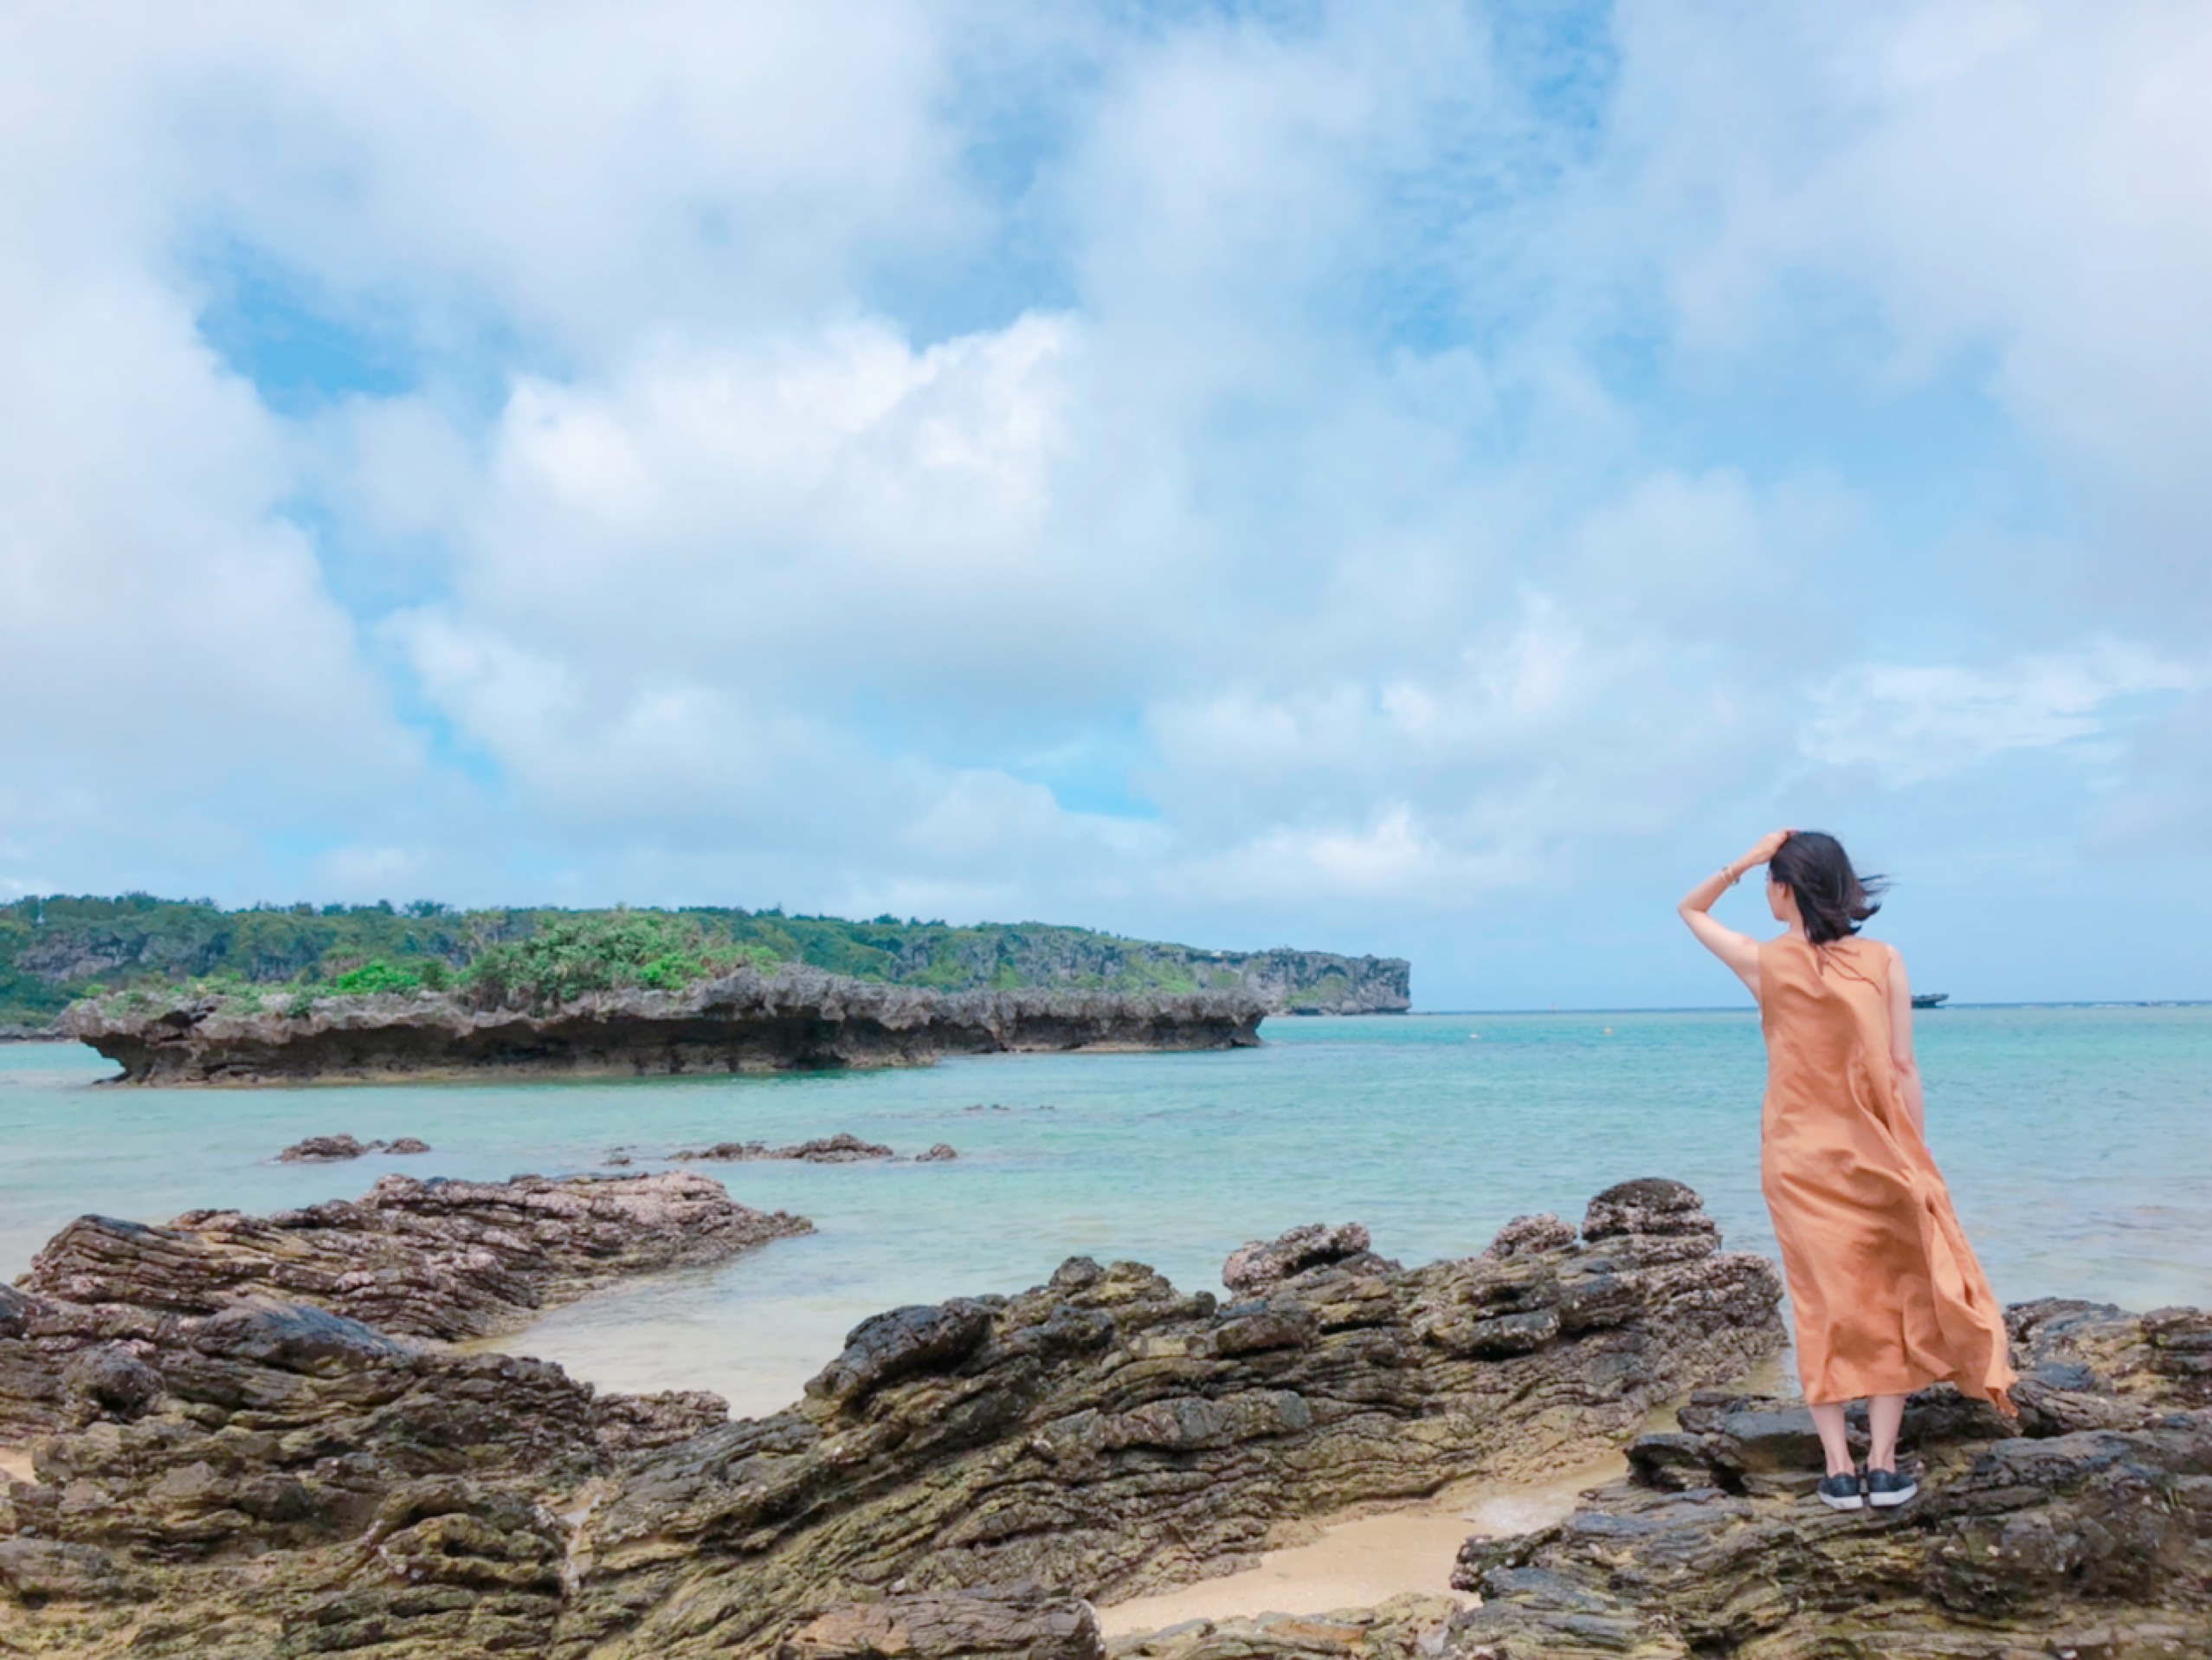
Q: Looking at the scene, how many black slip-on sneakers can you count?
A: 2